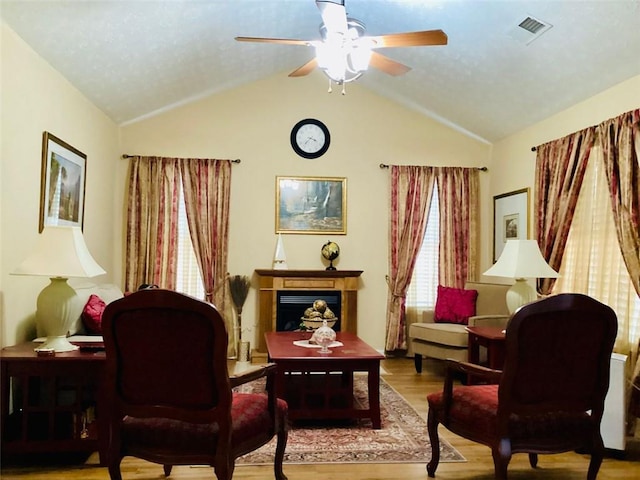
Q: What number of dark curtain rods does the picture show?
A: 3